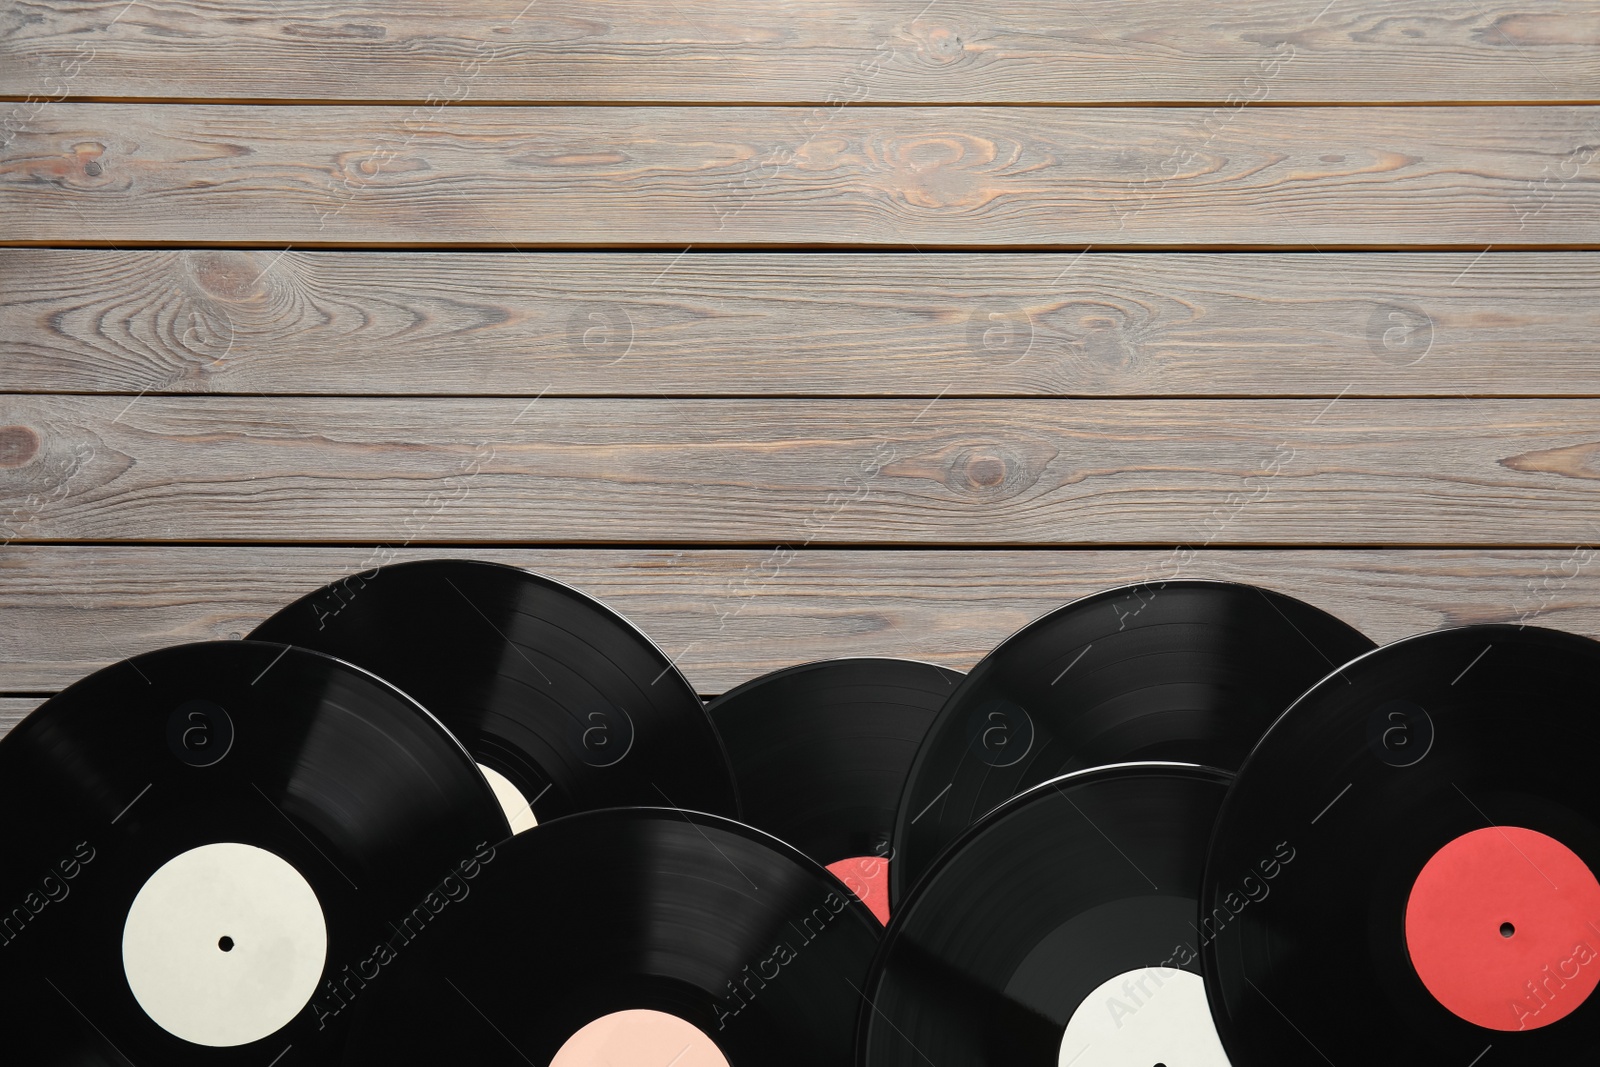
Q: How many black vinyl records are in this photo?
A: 7